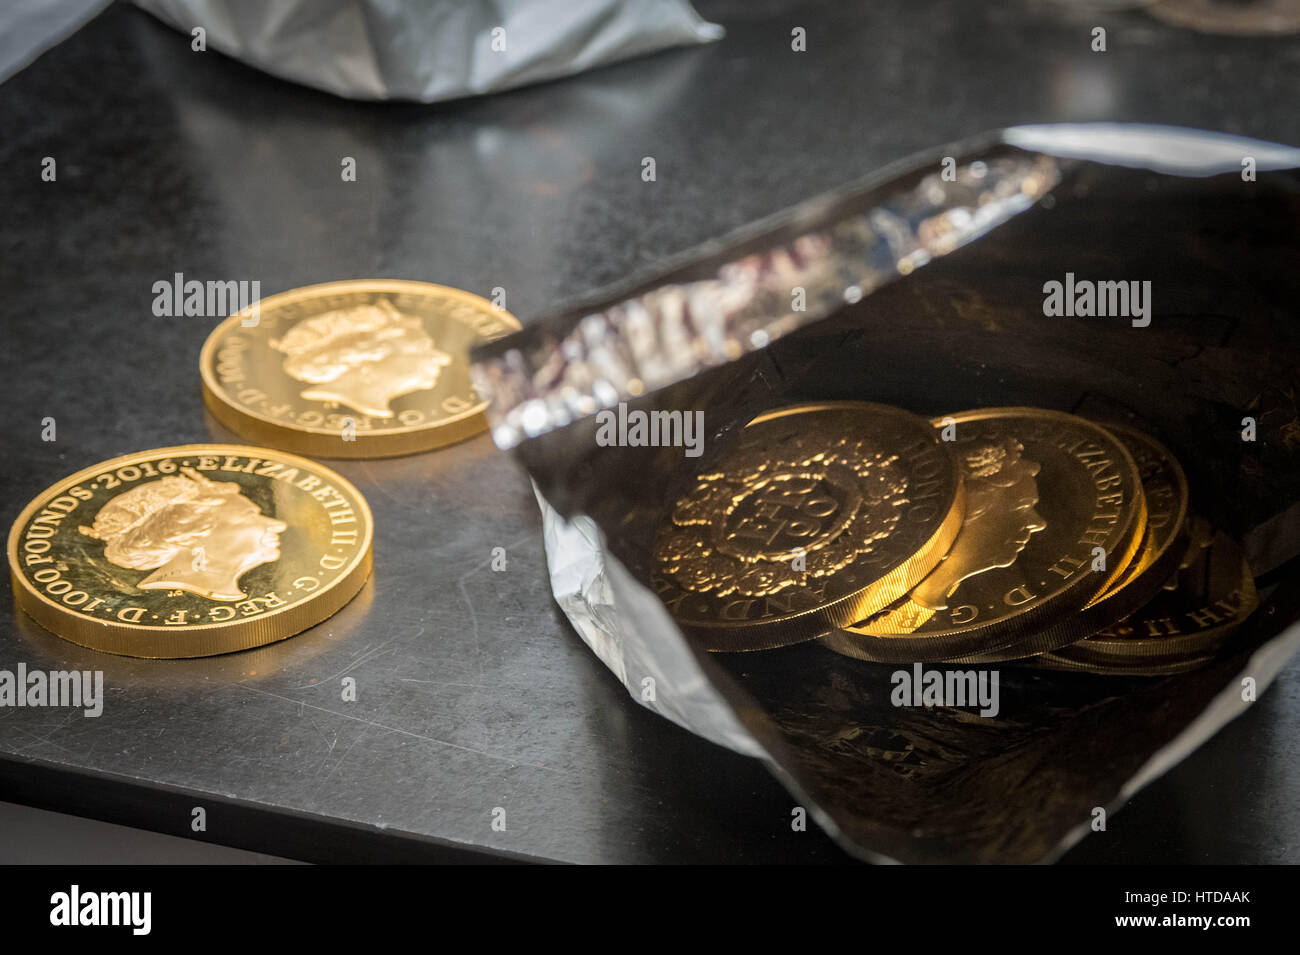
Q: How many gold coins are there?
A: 6